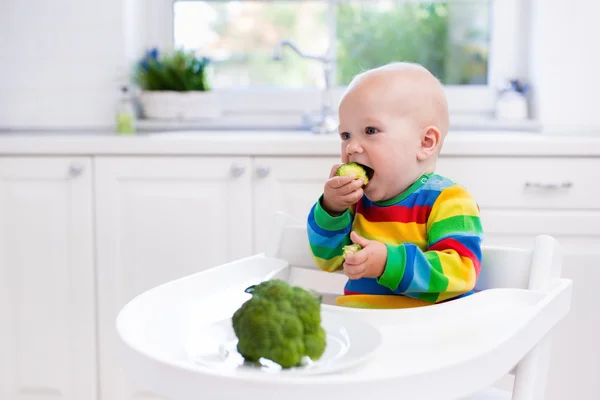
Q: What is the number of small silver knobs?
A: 3